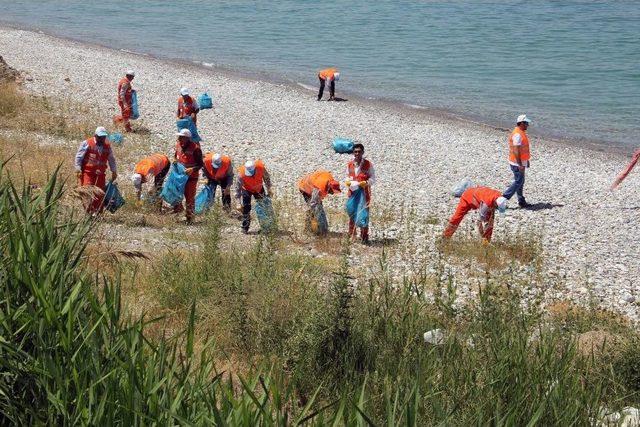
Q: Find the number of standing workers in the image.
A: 6